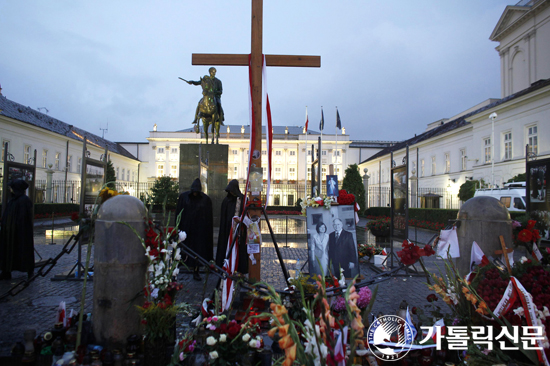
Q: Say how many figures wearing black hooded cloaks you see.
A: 3